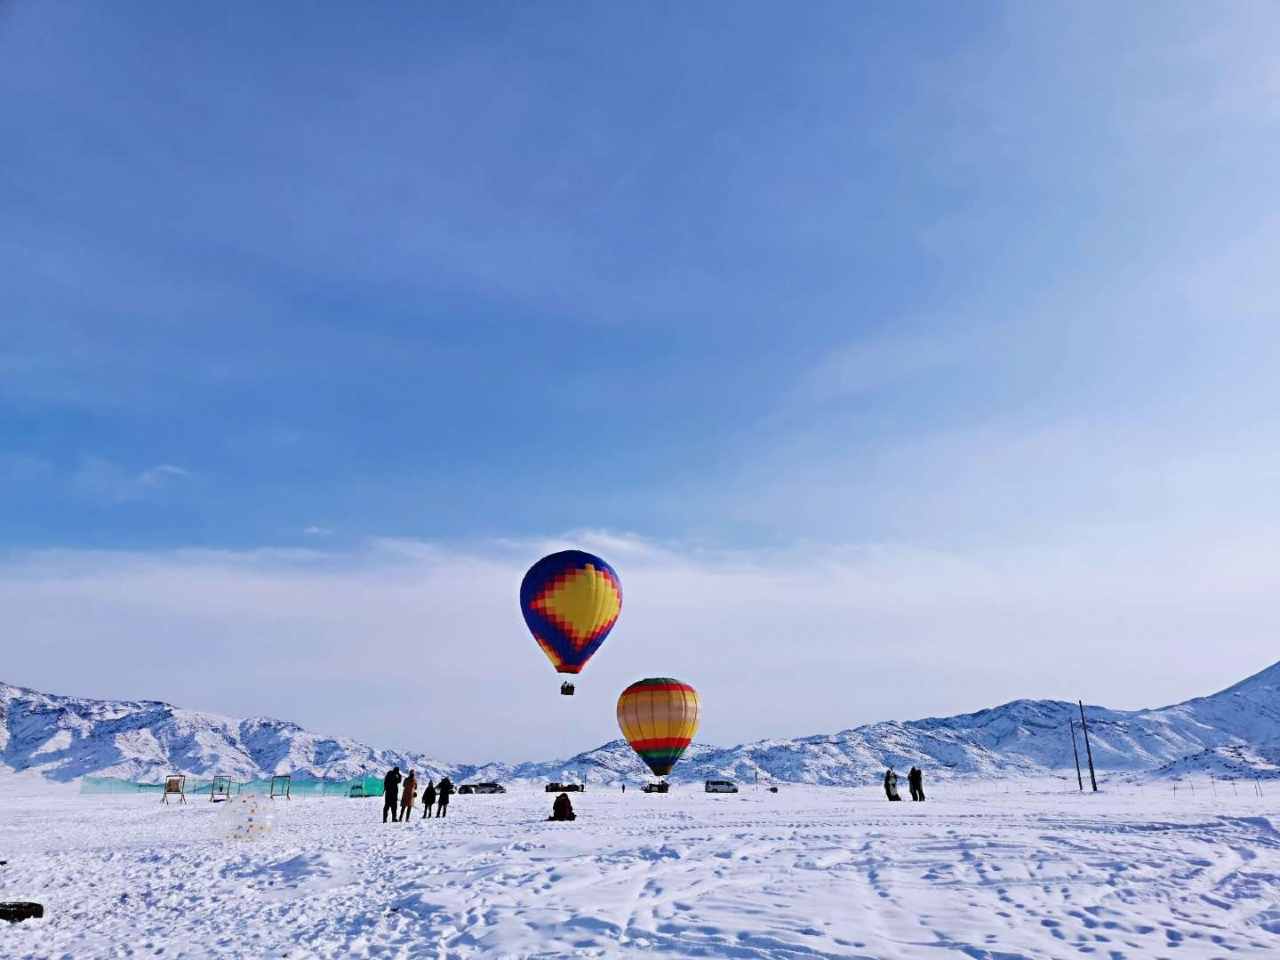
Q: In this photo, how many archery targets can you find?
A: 3